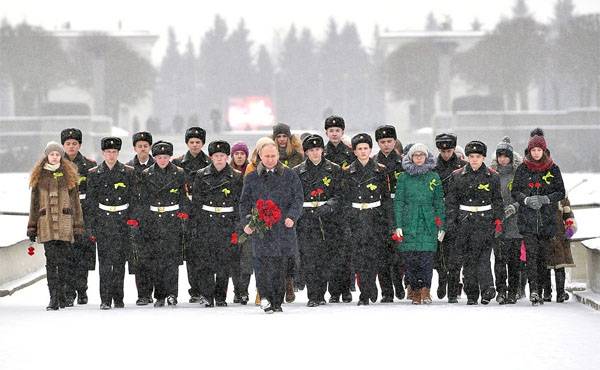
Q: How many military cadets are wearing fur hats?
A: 12